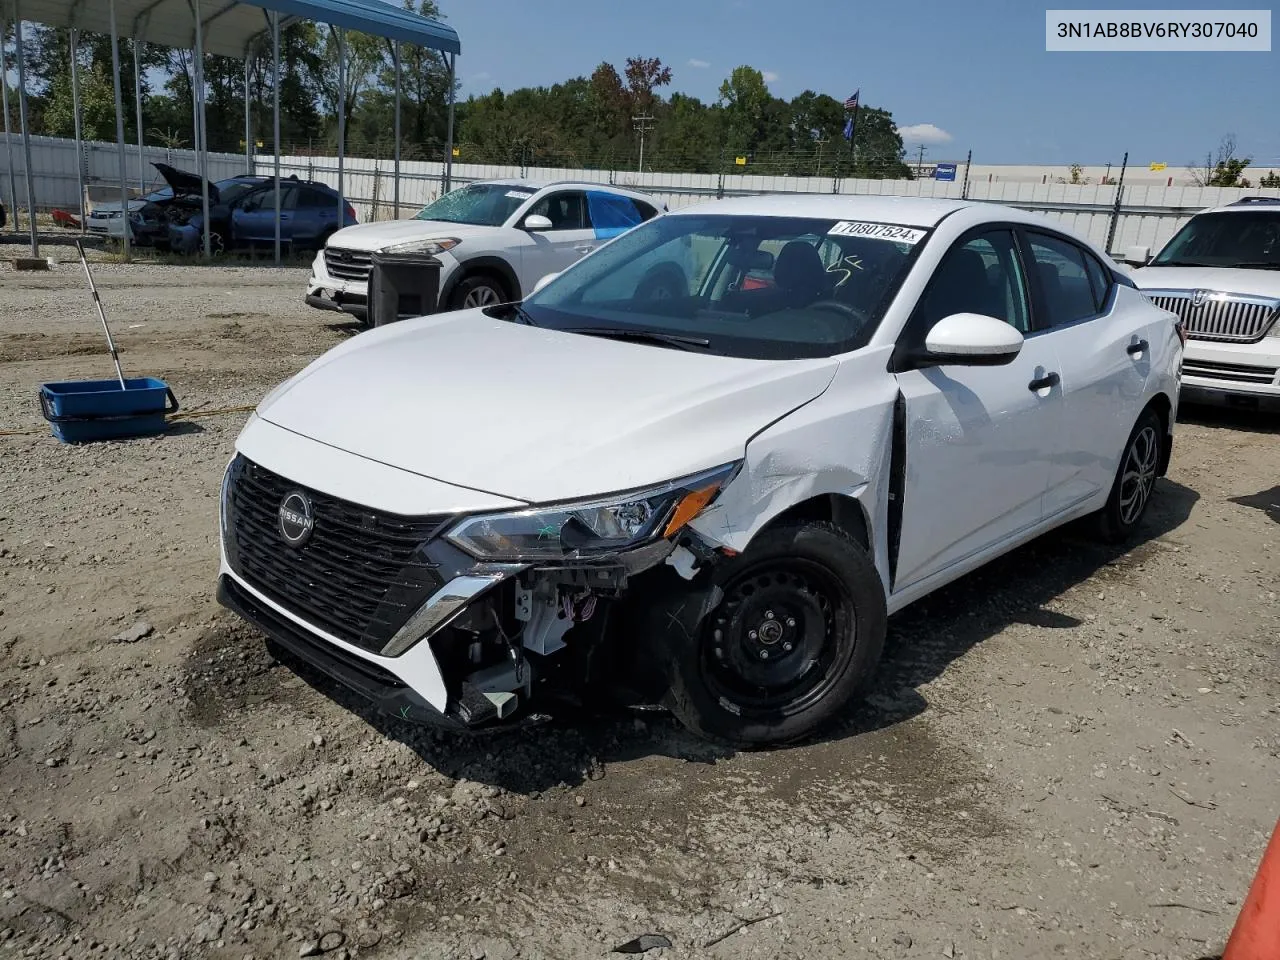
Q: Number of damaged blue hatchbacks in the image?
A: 1